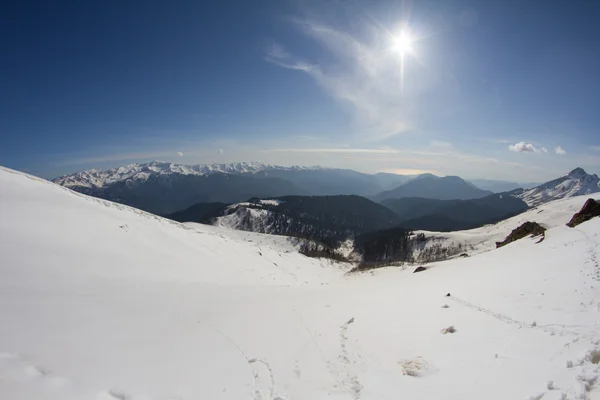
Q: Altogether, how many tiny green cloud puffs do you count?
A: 0